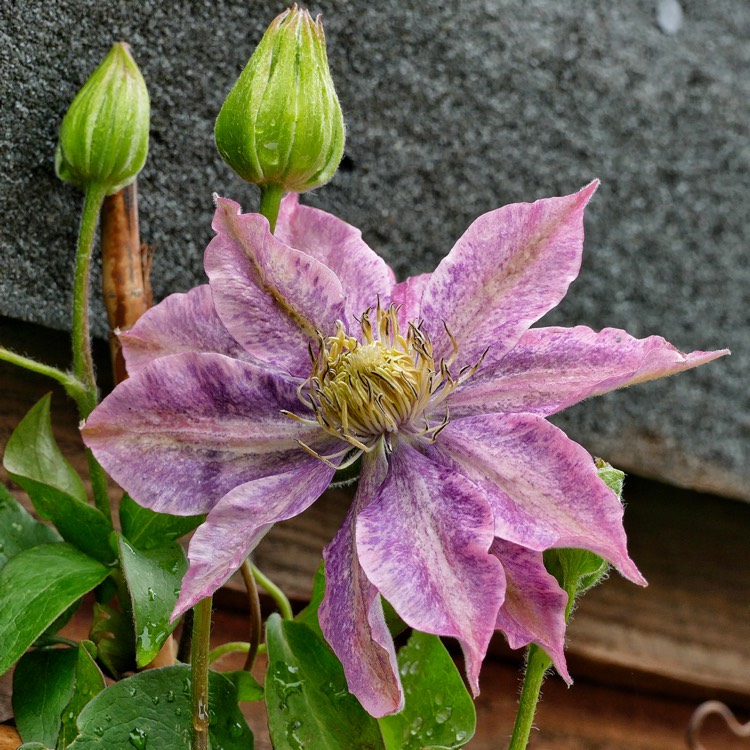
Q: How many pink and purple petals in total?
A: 12